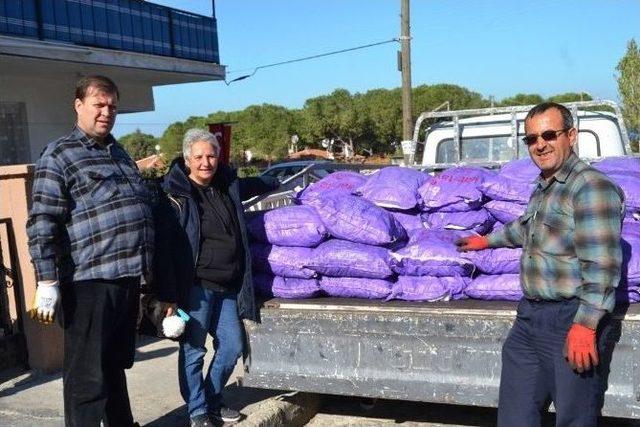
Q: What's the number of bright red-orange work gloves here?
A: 2